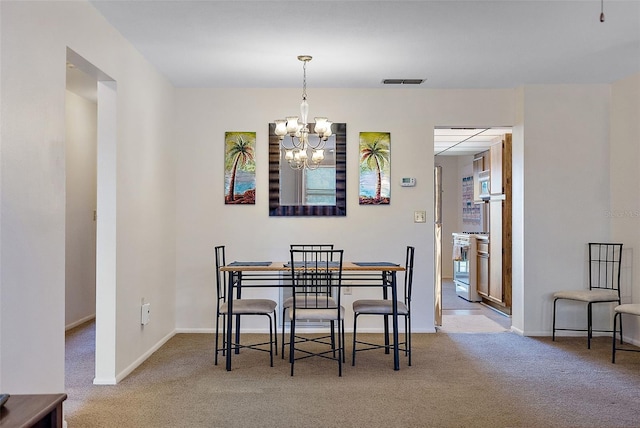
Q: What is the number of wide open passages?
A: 2